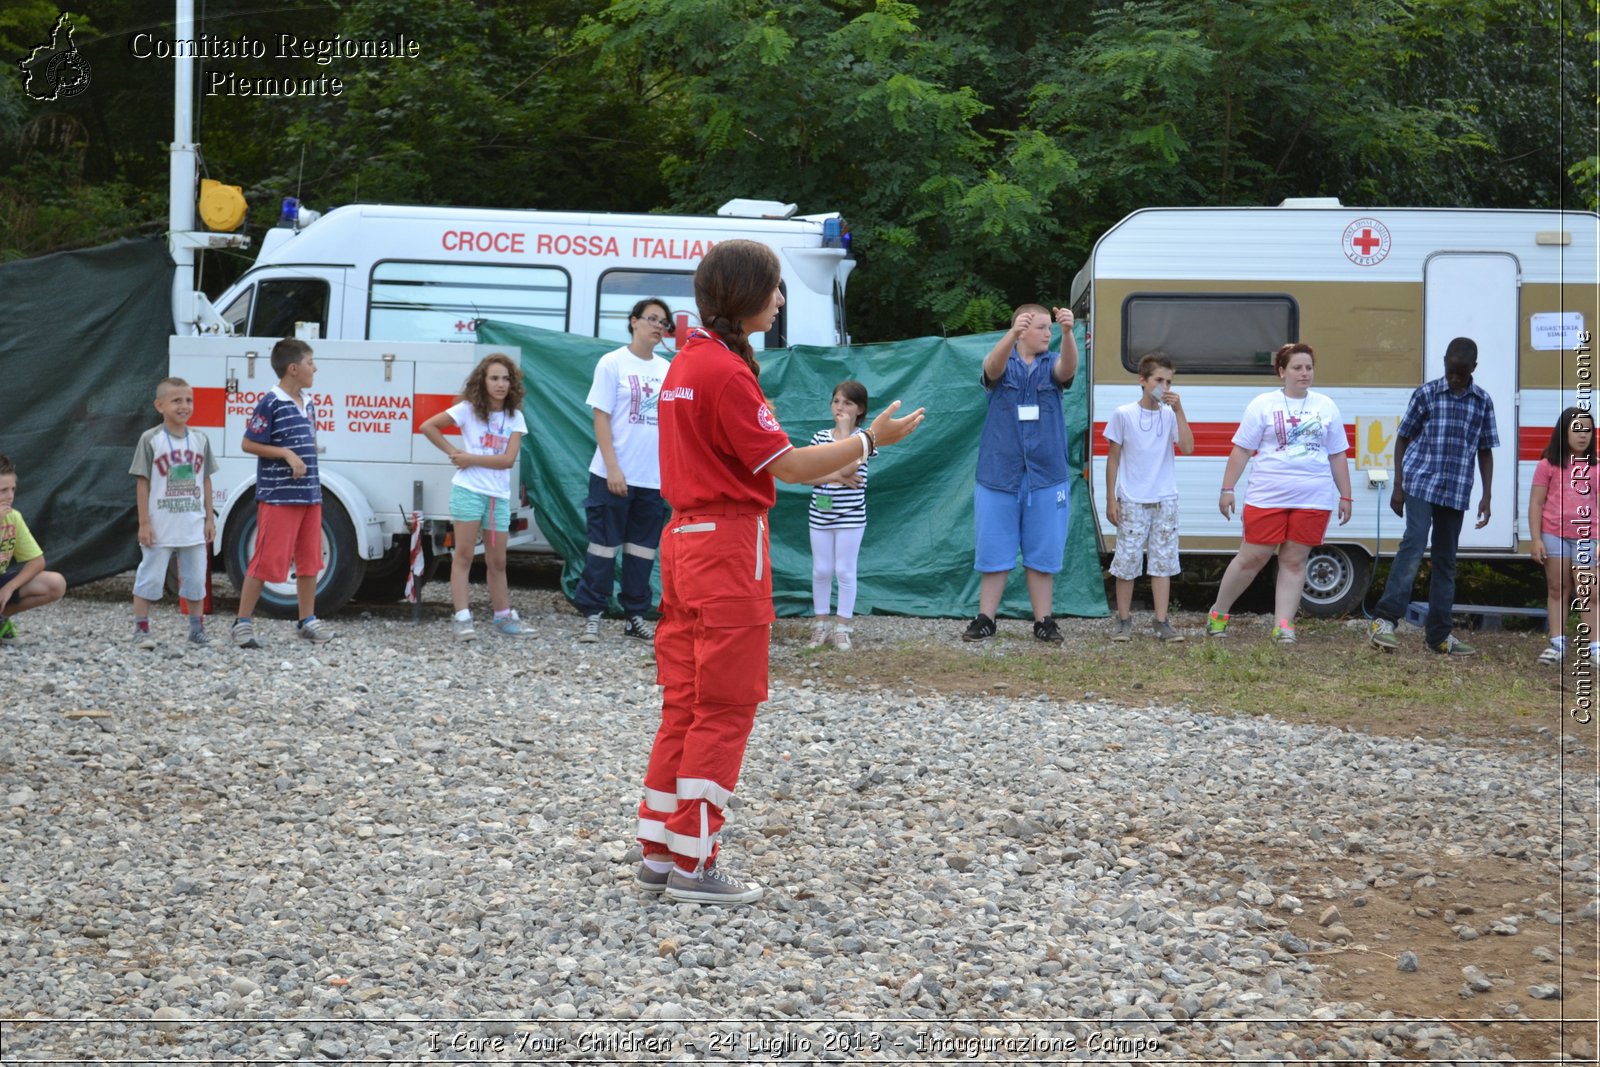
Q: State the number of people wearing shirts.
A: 12